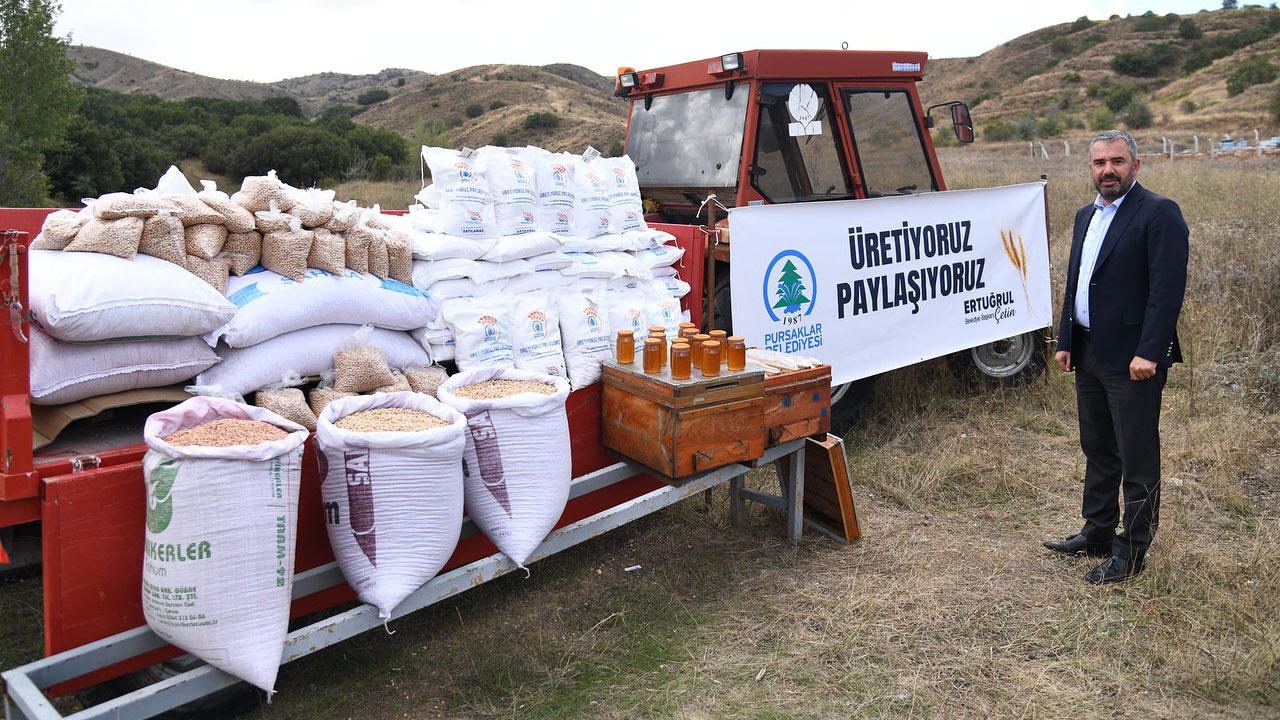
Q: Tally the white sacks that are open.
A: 3